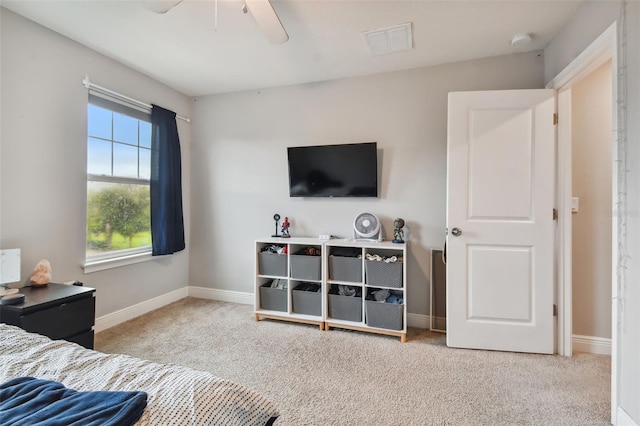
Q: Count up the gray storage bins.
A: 8